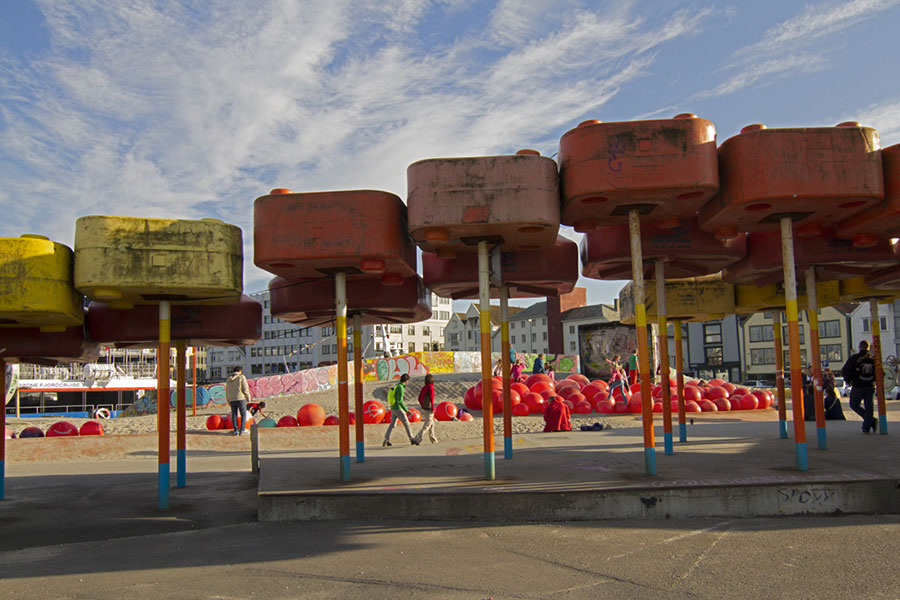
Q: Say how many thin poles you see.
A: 14